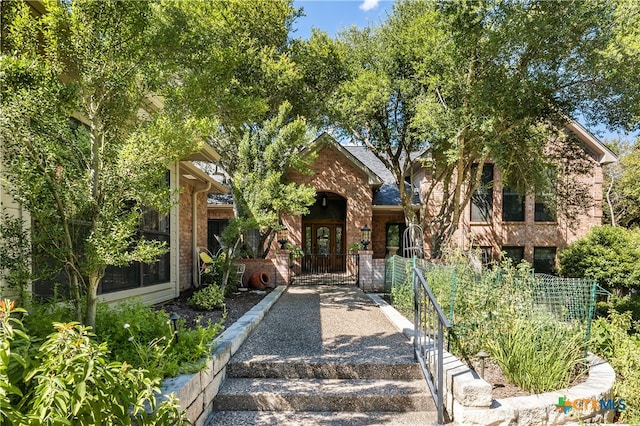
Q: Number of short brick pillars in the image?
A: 2